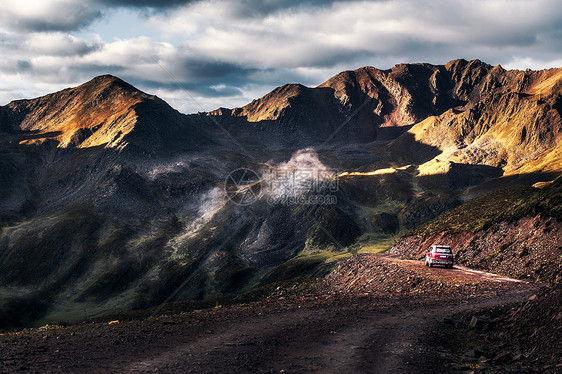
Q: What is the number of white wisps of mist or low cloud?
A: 2